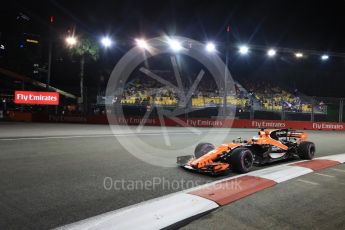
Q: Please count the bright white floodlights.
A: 9